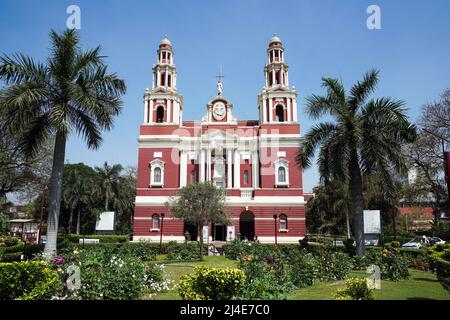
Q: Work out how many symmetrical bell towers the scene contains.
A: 2